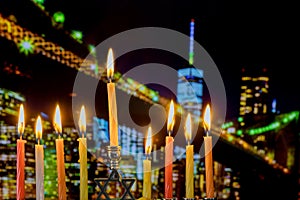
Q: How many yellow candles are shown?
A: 3